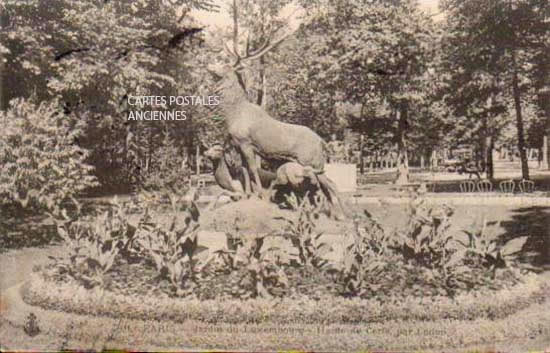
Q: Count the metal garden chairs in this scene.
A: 4